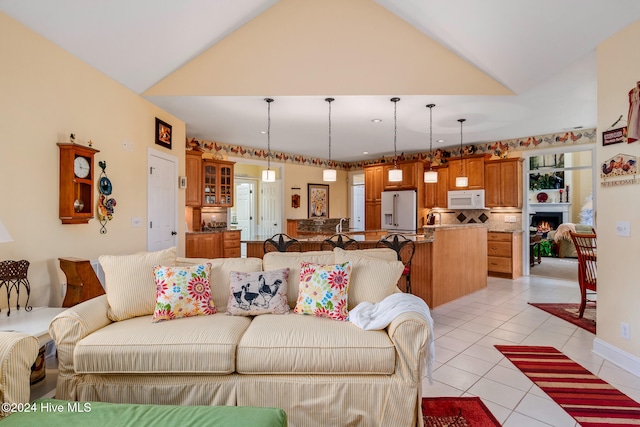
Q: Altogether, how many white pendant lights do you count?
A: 5